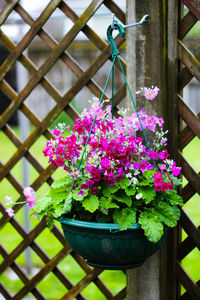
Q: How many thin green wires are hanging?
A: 3